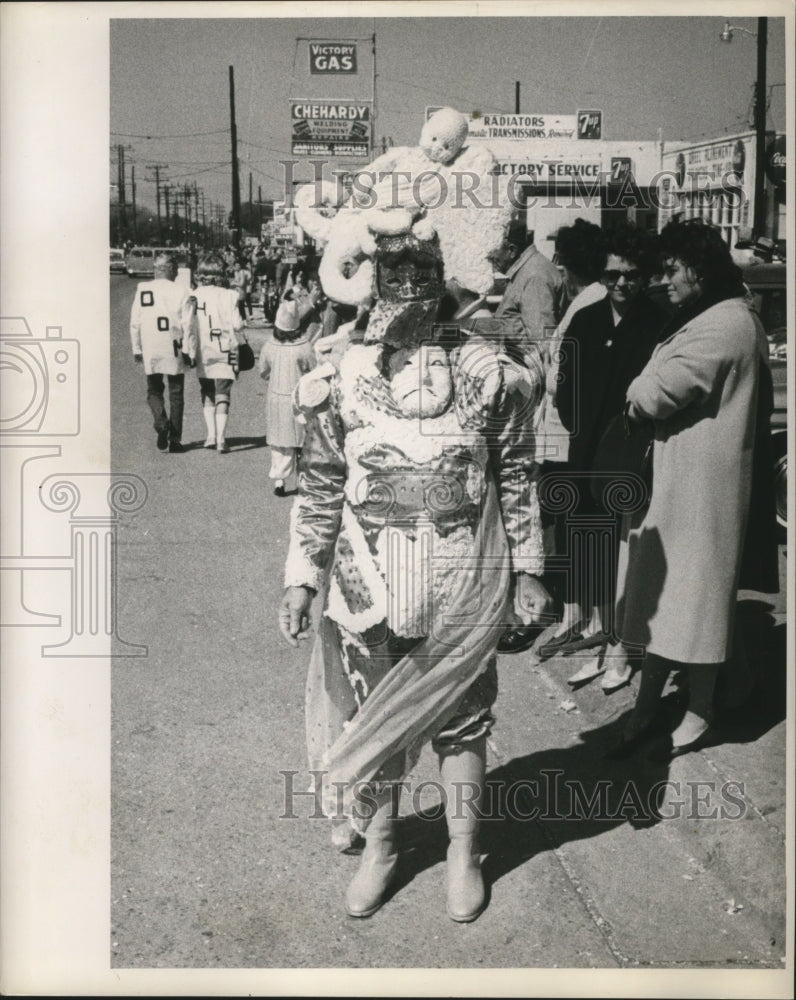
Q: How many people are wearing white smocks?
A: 2